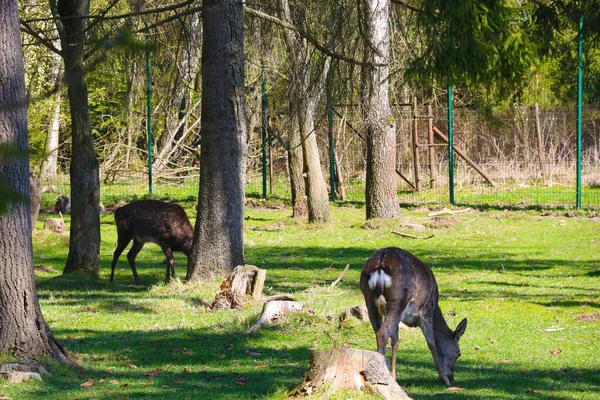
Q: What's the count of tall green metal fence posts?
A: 5